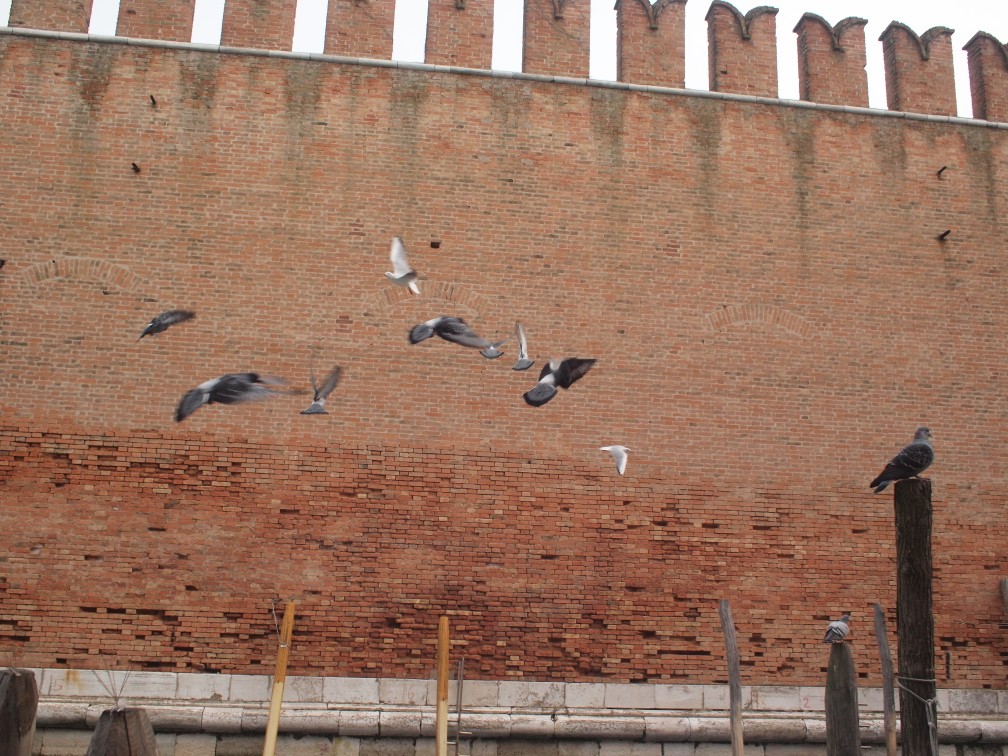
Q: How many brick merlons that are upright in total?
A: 11